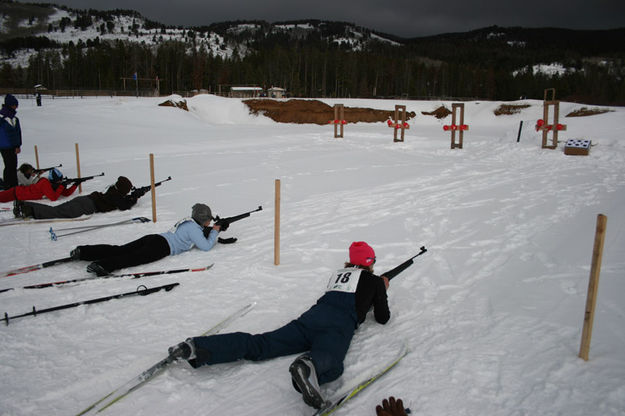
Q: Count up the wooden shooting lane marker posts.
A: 5